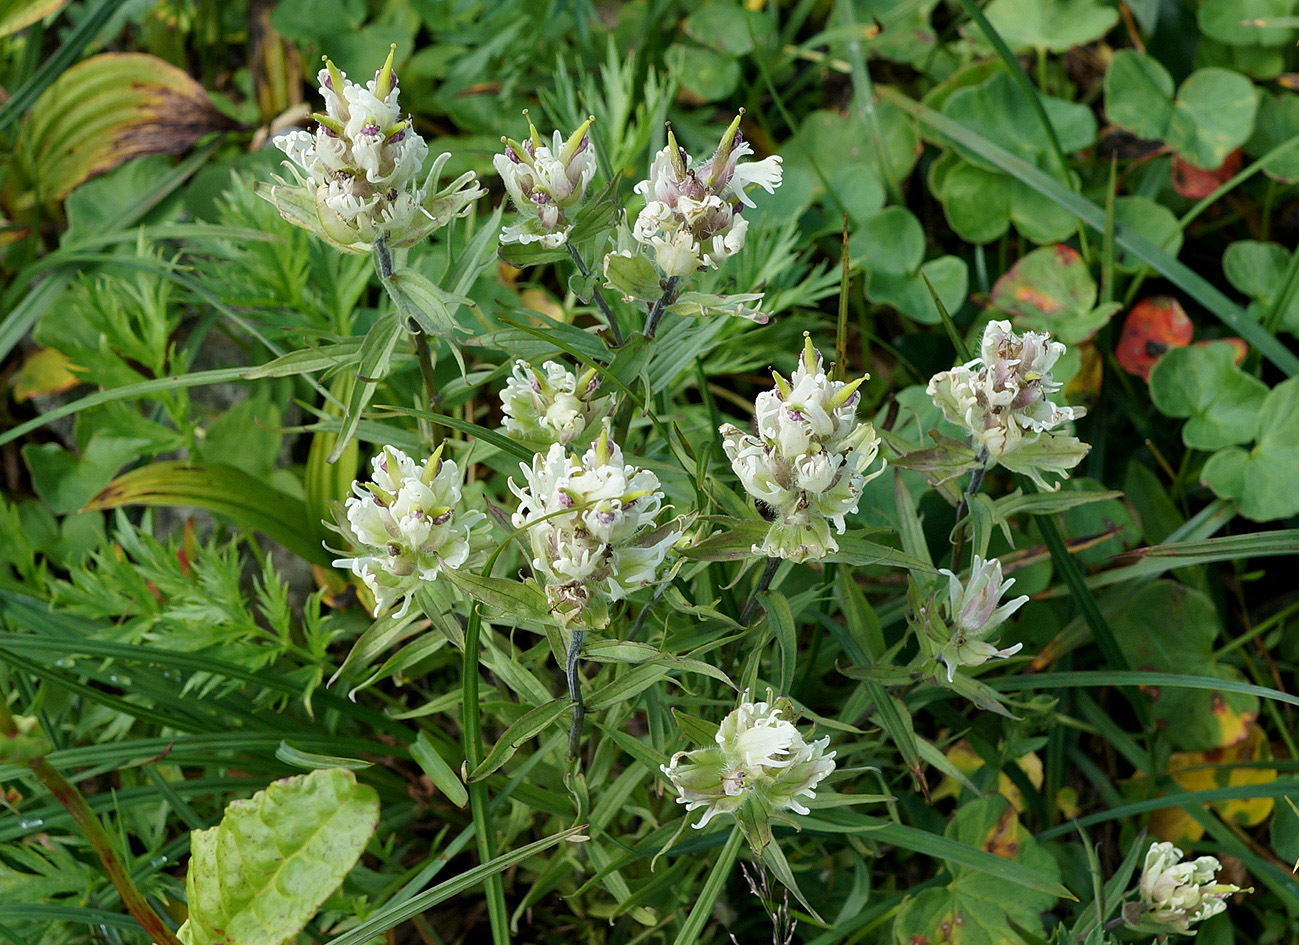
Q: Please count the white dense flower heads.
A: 11